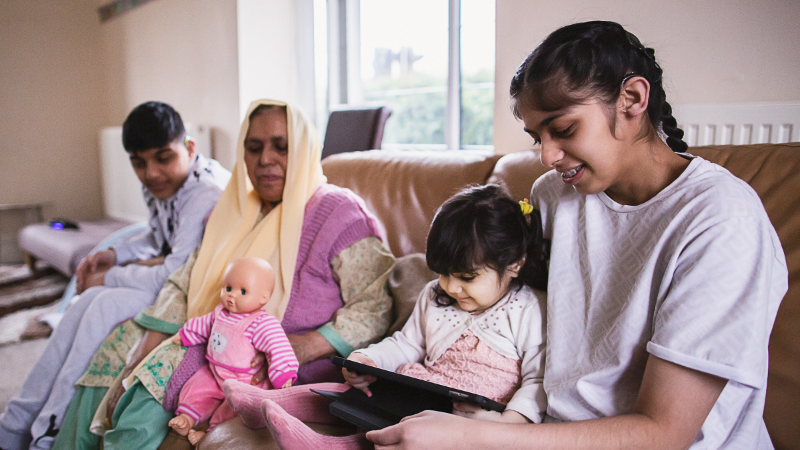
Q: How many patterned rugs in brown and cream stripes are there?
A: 1